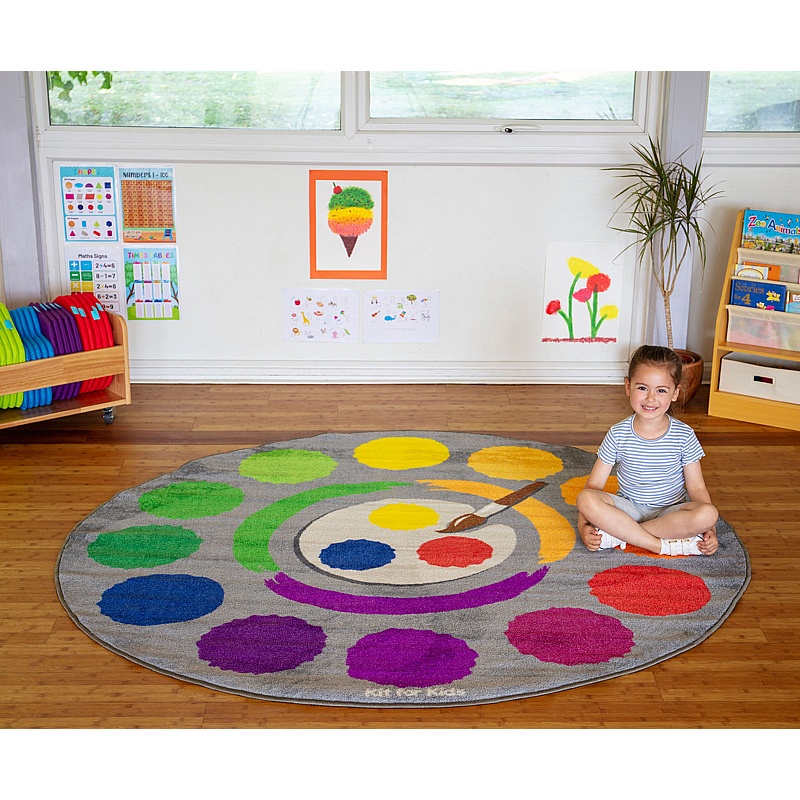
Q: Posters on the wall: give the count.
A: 8